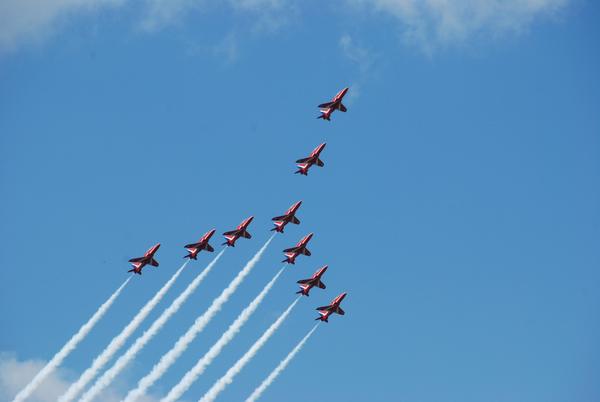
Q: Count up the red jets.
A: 9